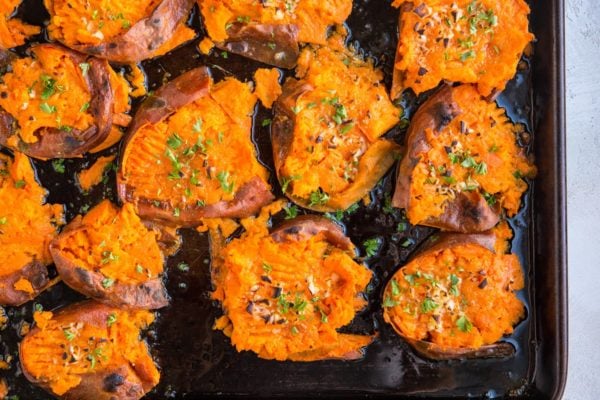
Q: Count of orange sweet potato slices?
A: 13